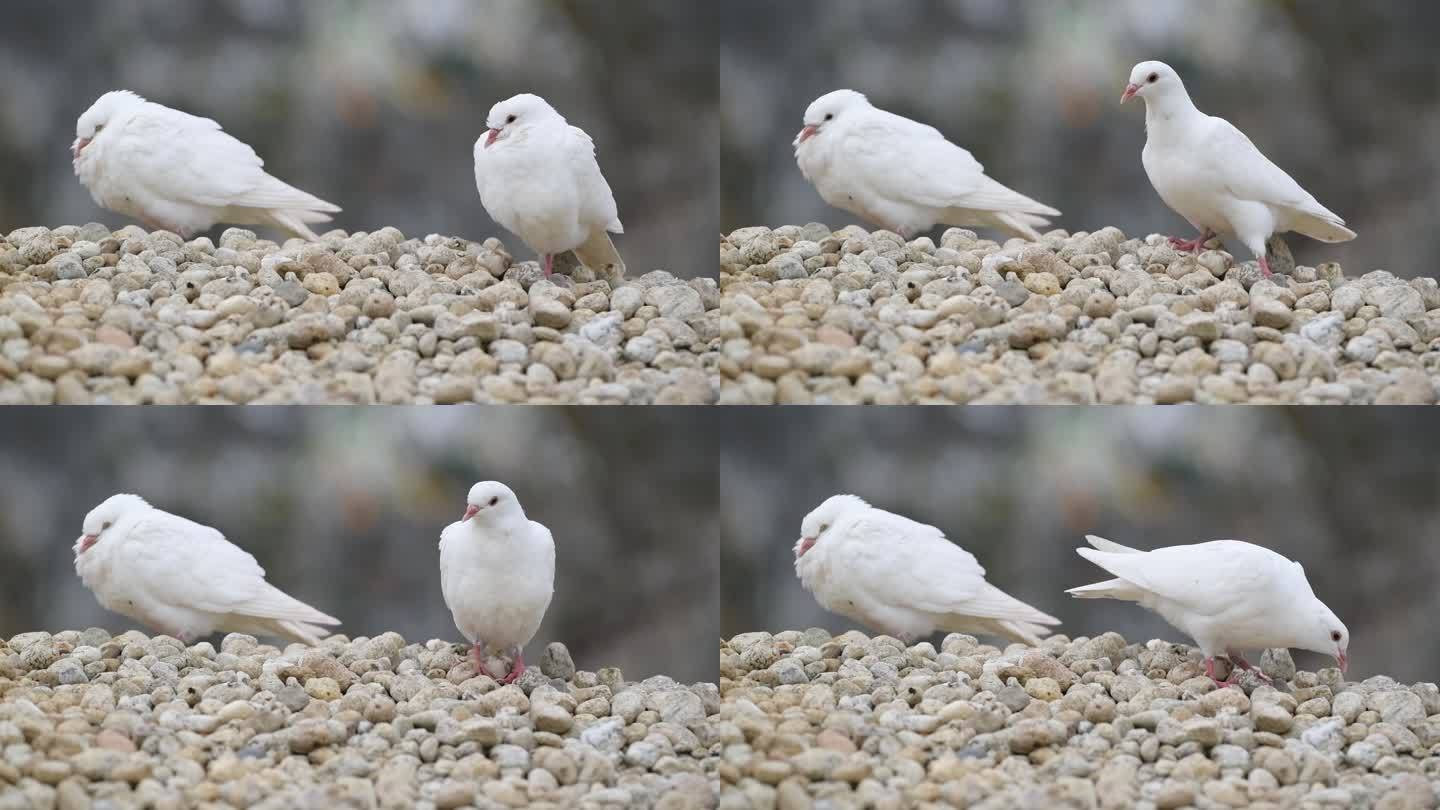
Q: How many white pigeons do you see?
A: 8